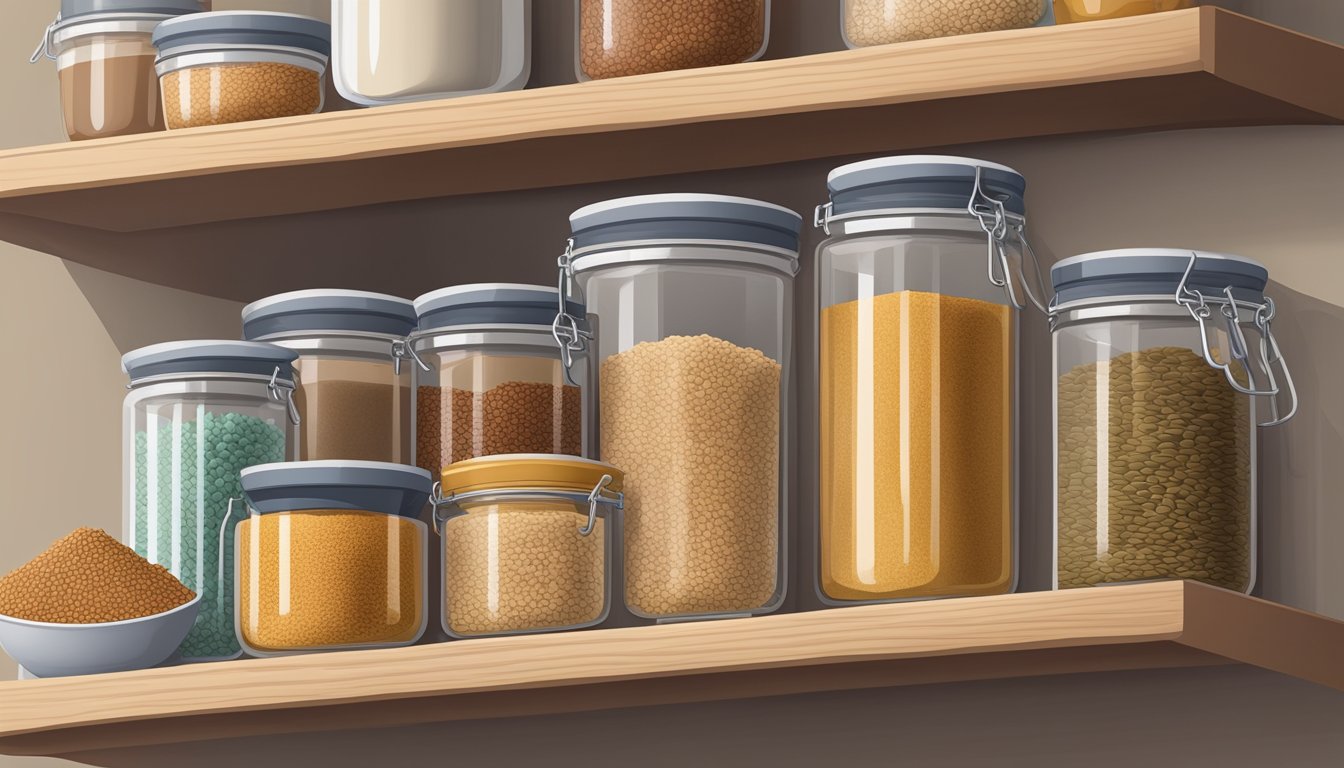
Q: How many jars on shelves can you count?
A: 14